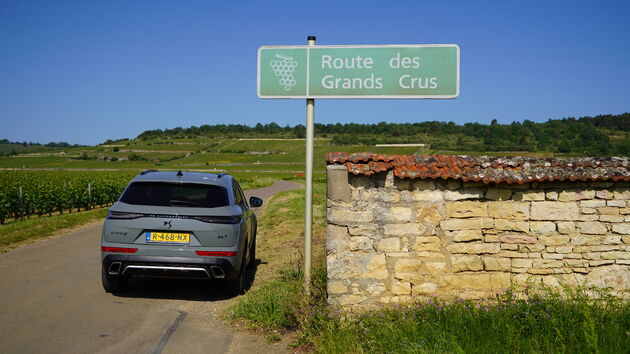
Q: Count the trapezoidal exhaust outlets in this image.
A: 2